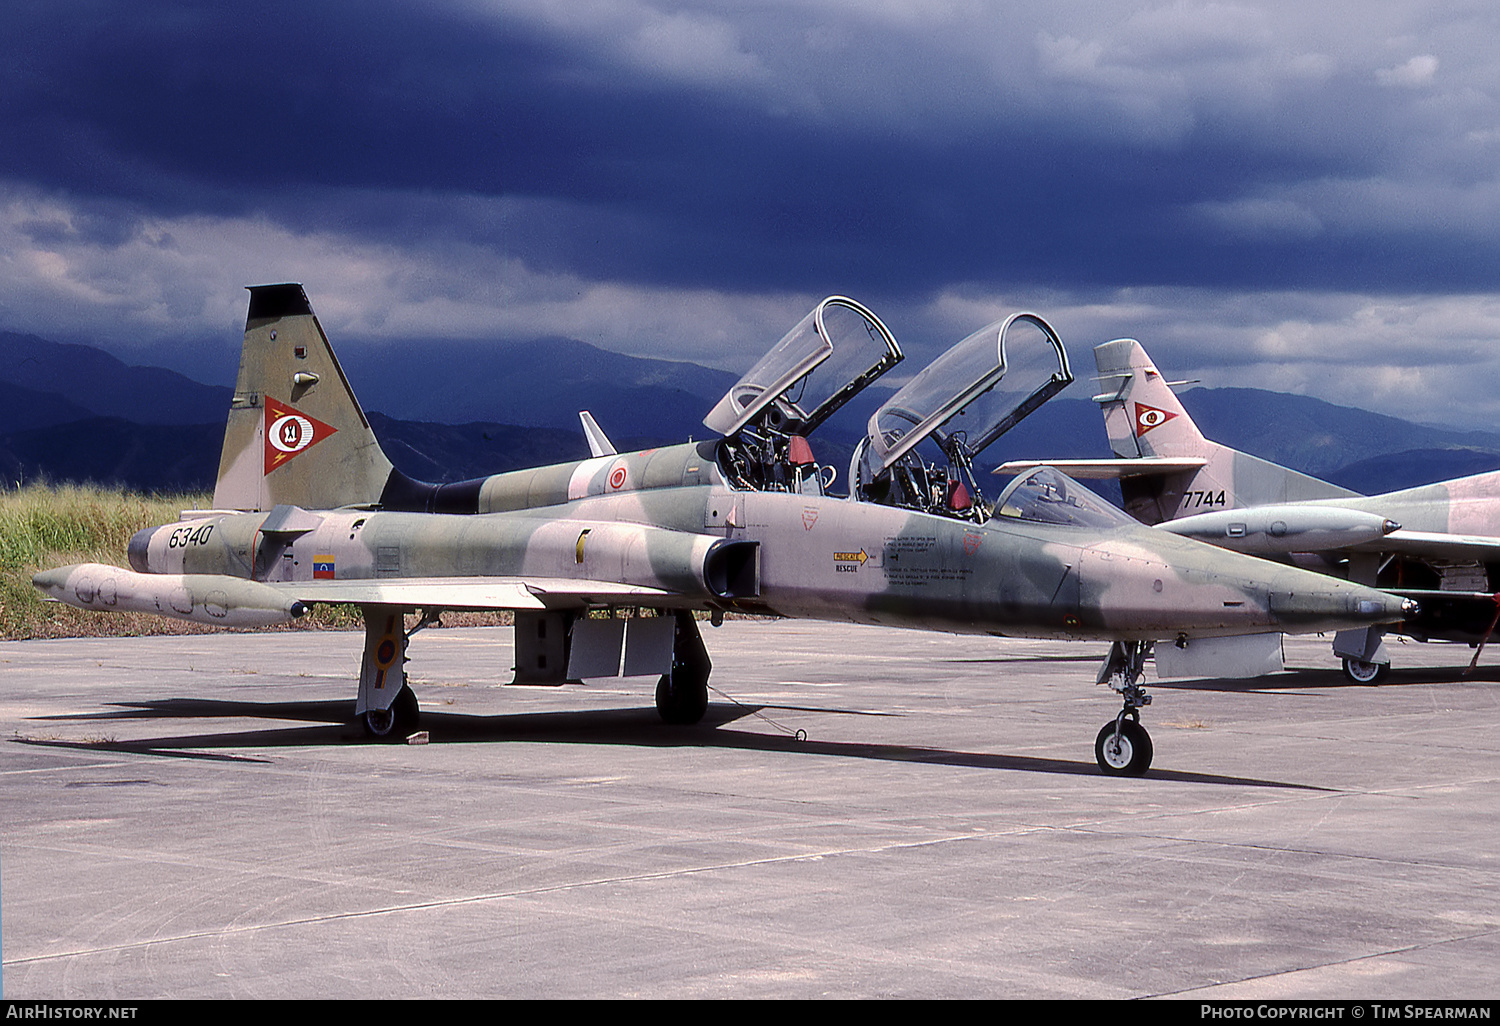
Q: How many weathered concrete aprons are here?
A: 1